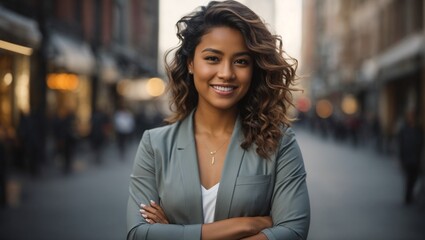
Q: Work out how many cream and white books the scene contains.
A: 0